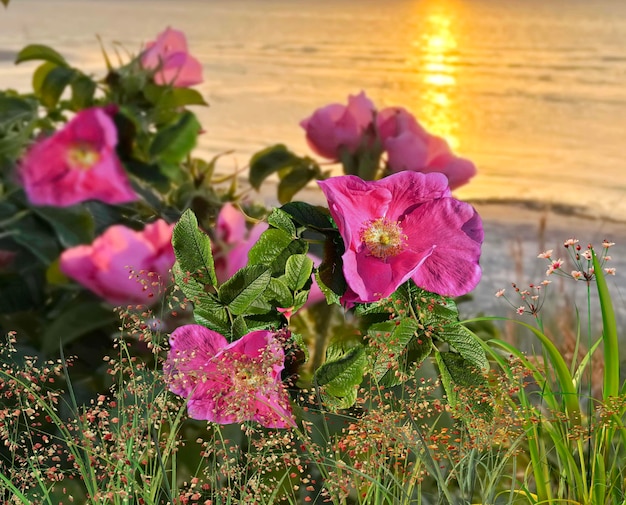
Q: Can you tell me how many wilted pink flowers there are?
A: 0